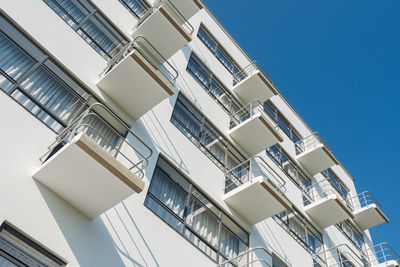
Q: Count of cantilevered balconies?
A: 13